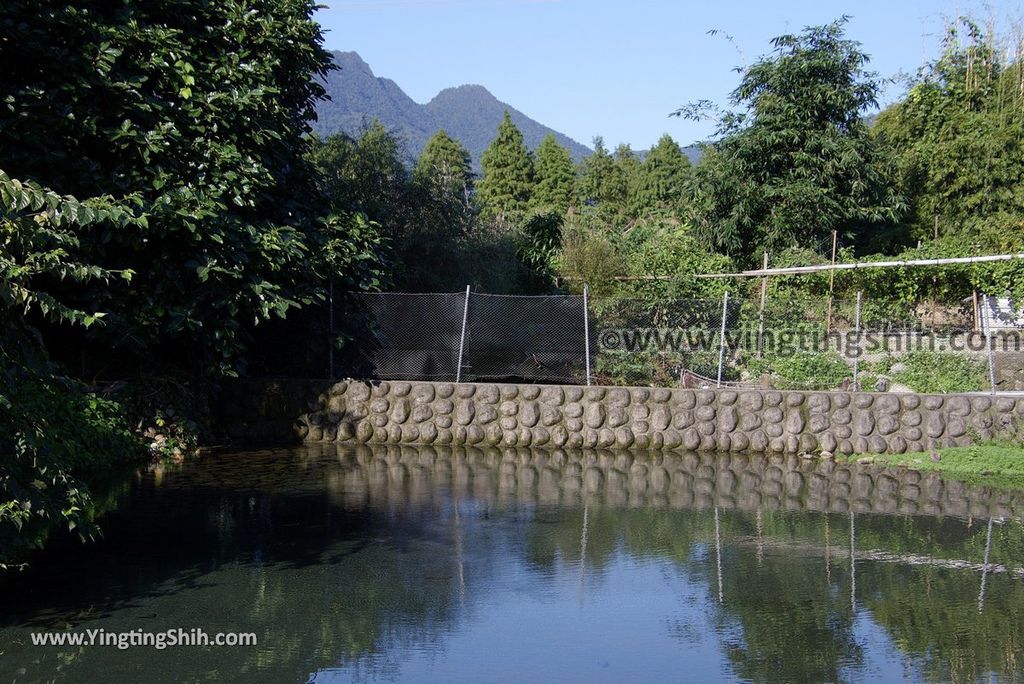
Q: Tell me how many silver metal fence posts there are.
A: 5